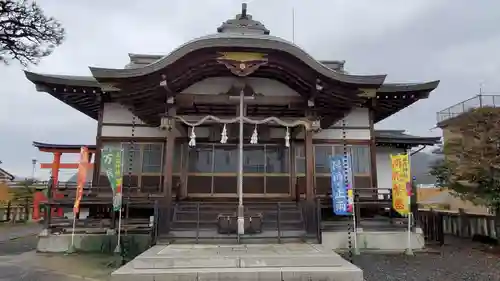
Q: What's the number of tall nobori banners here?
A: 4